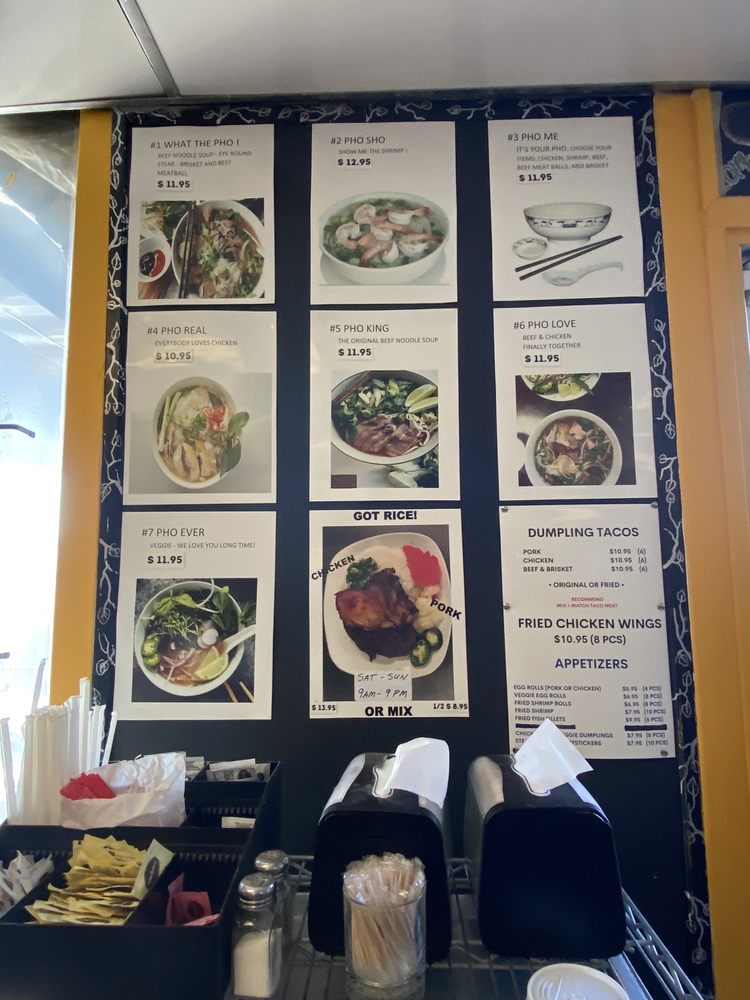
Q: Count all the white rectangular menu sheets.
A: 9